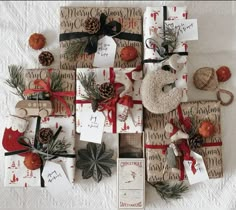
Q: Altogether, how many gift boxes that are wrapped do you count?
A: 6